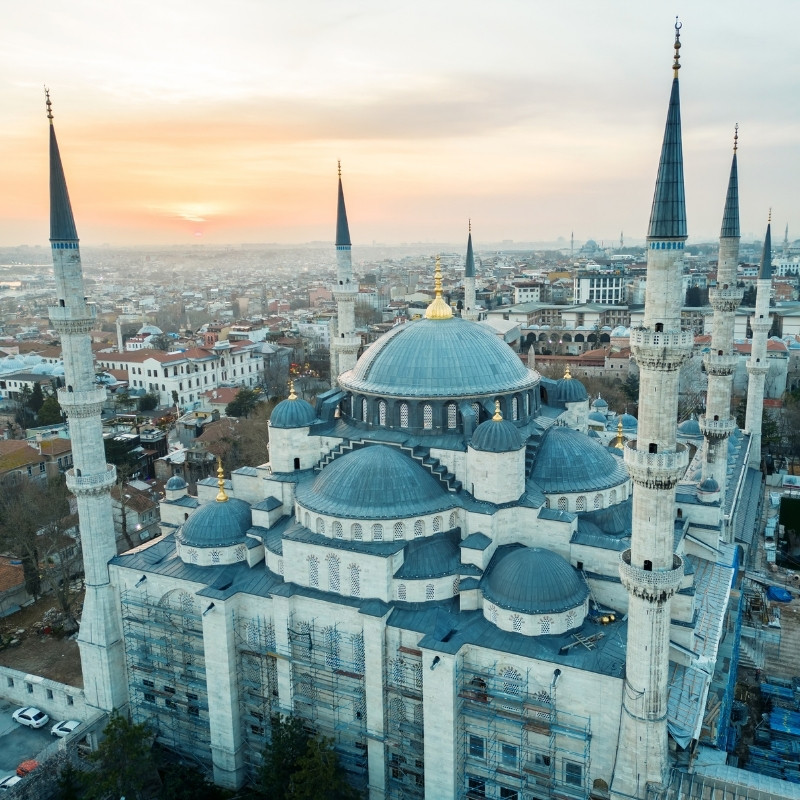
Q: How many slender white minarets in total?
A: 6